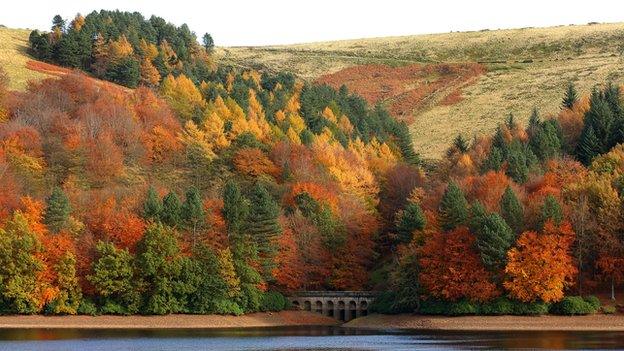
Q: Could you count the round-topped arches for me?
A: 7